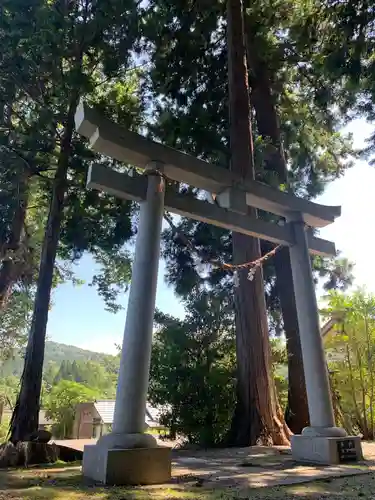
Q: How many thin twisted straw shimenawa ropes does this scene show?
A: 1